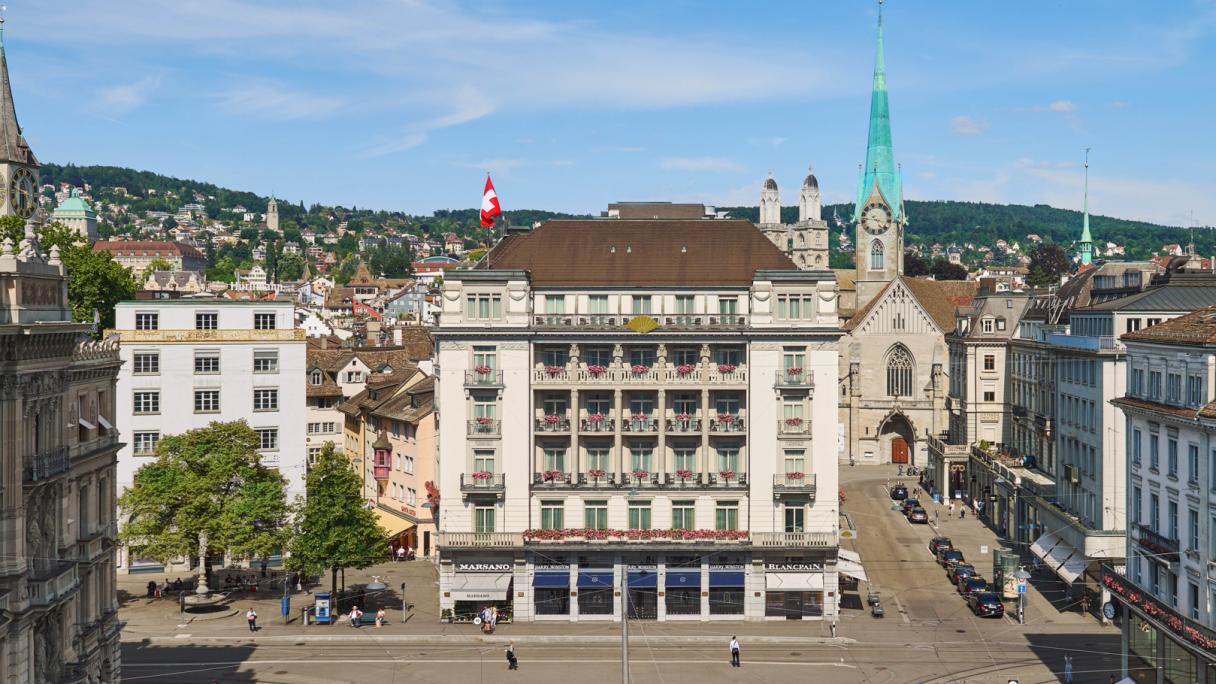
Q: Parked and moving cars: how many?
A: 8